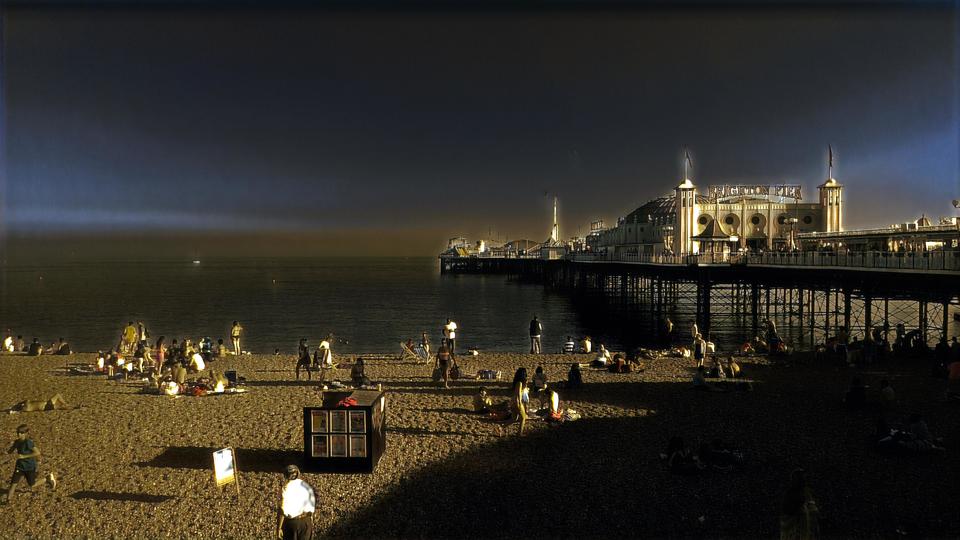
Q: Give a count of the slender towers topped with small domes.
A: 2